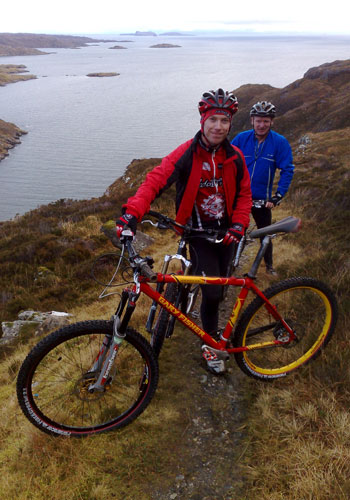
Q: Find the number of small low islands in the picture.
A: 3